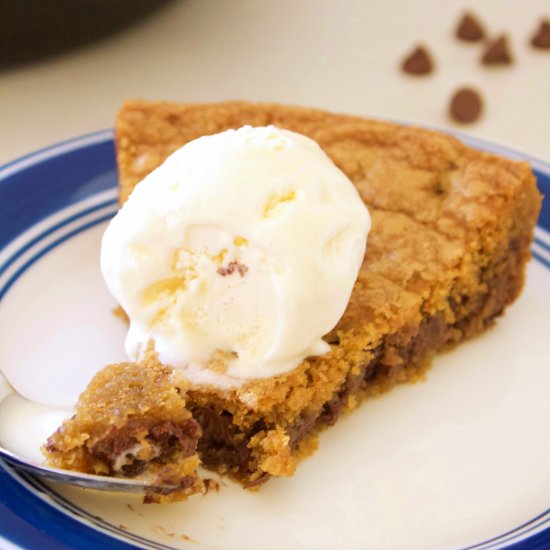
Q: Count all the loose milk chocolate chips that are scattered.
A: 5